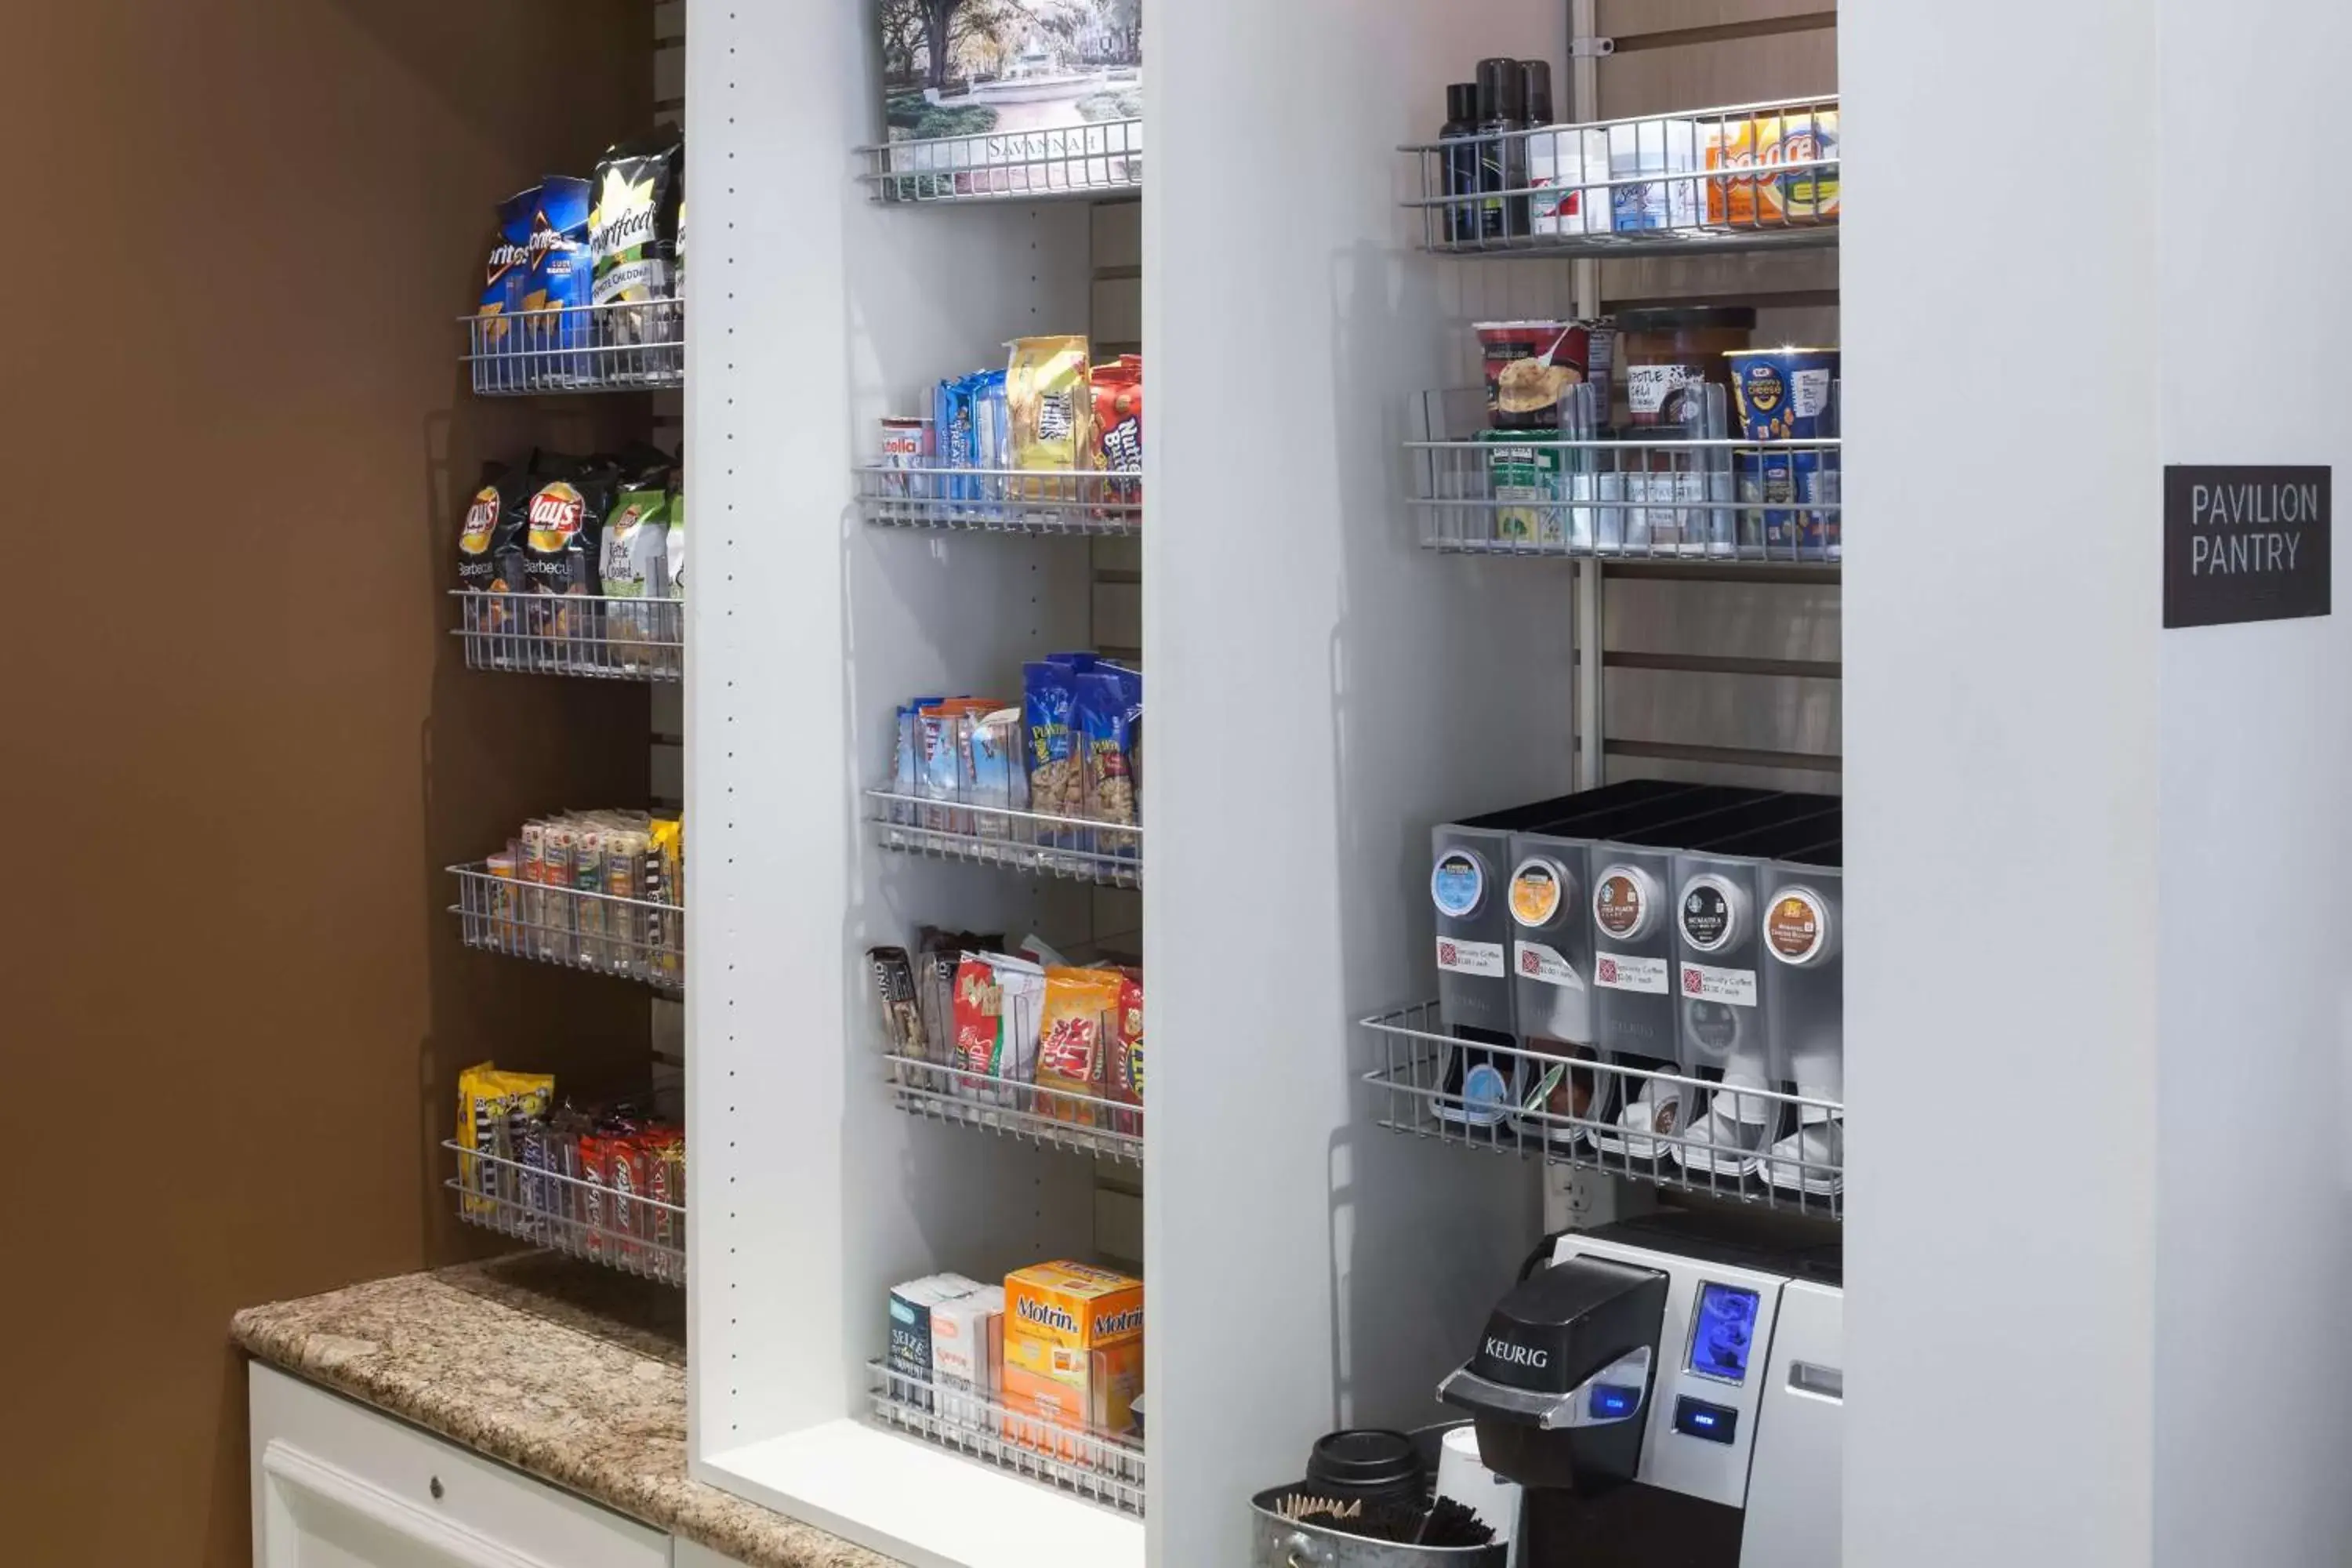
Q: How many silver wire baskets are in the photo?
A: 12